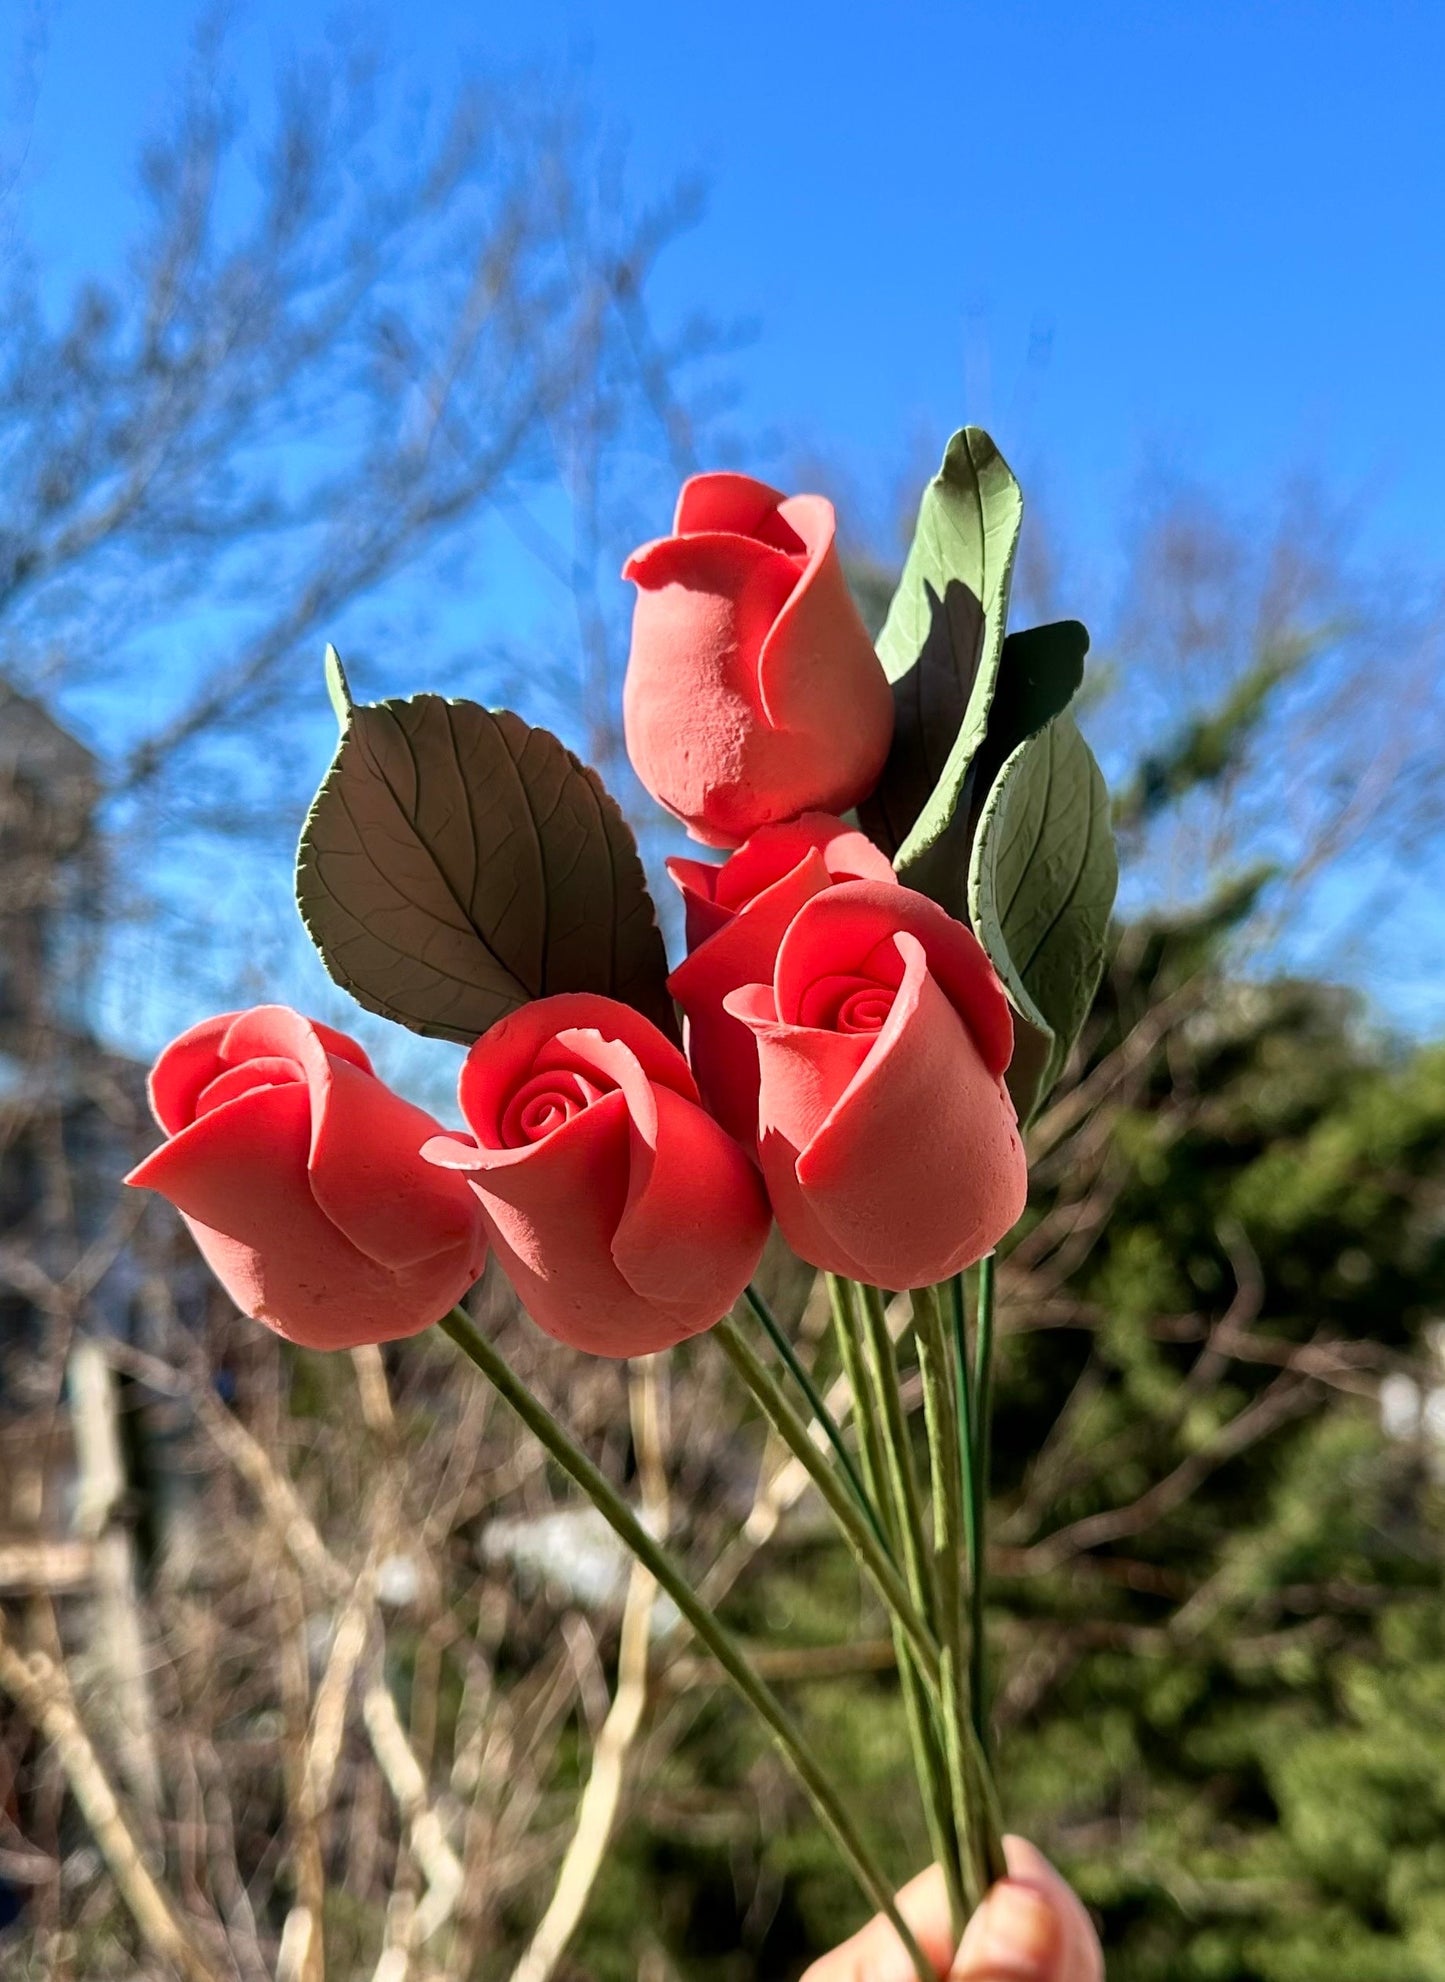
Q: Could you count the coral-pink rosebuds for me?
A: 5